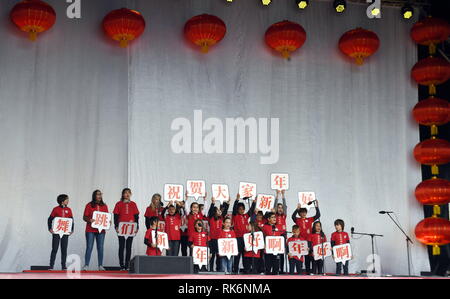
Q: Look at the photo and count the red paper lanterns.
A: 11